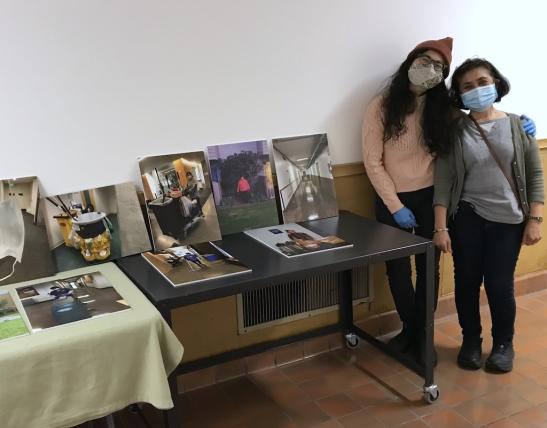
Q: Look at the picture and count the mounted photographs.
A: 9